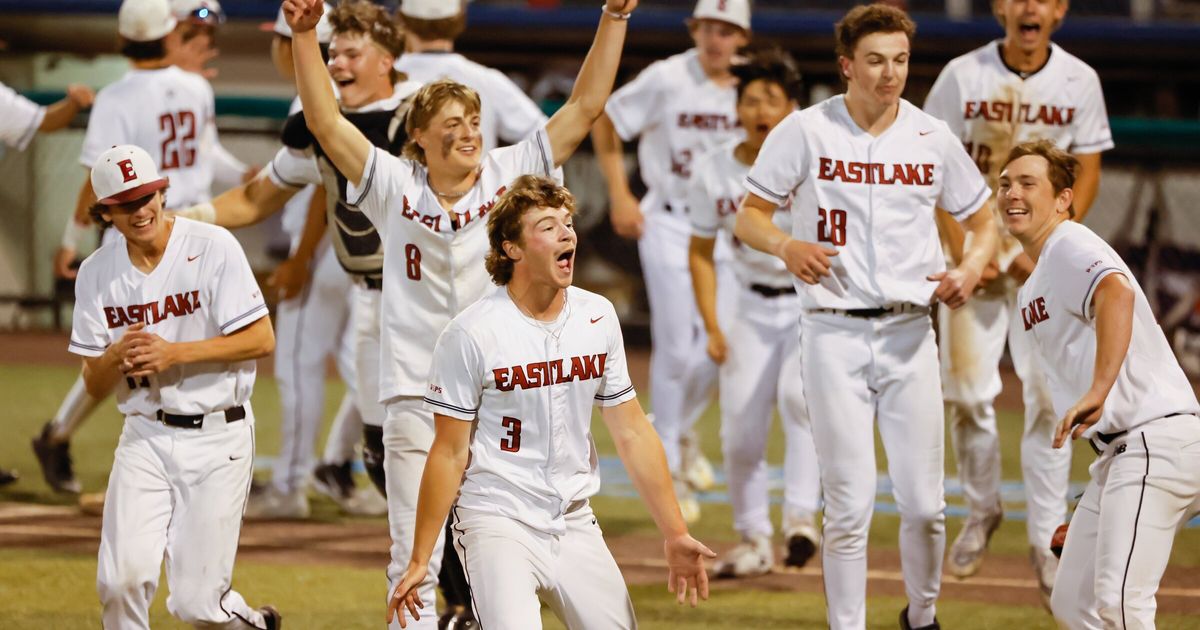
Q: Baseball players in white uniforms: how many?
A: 14